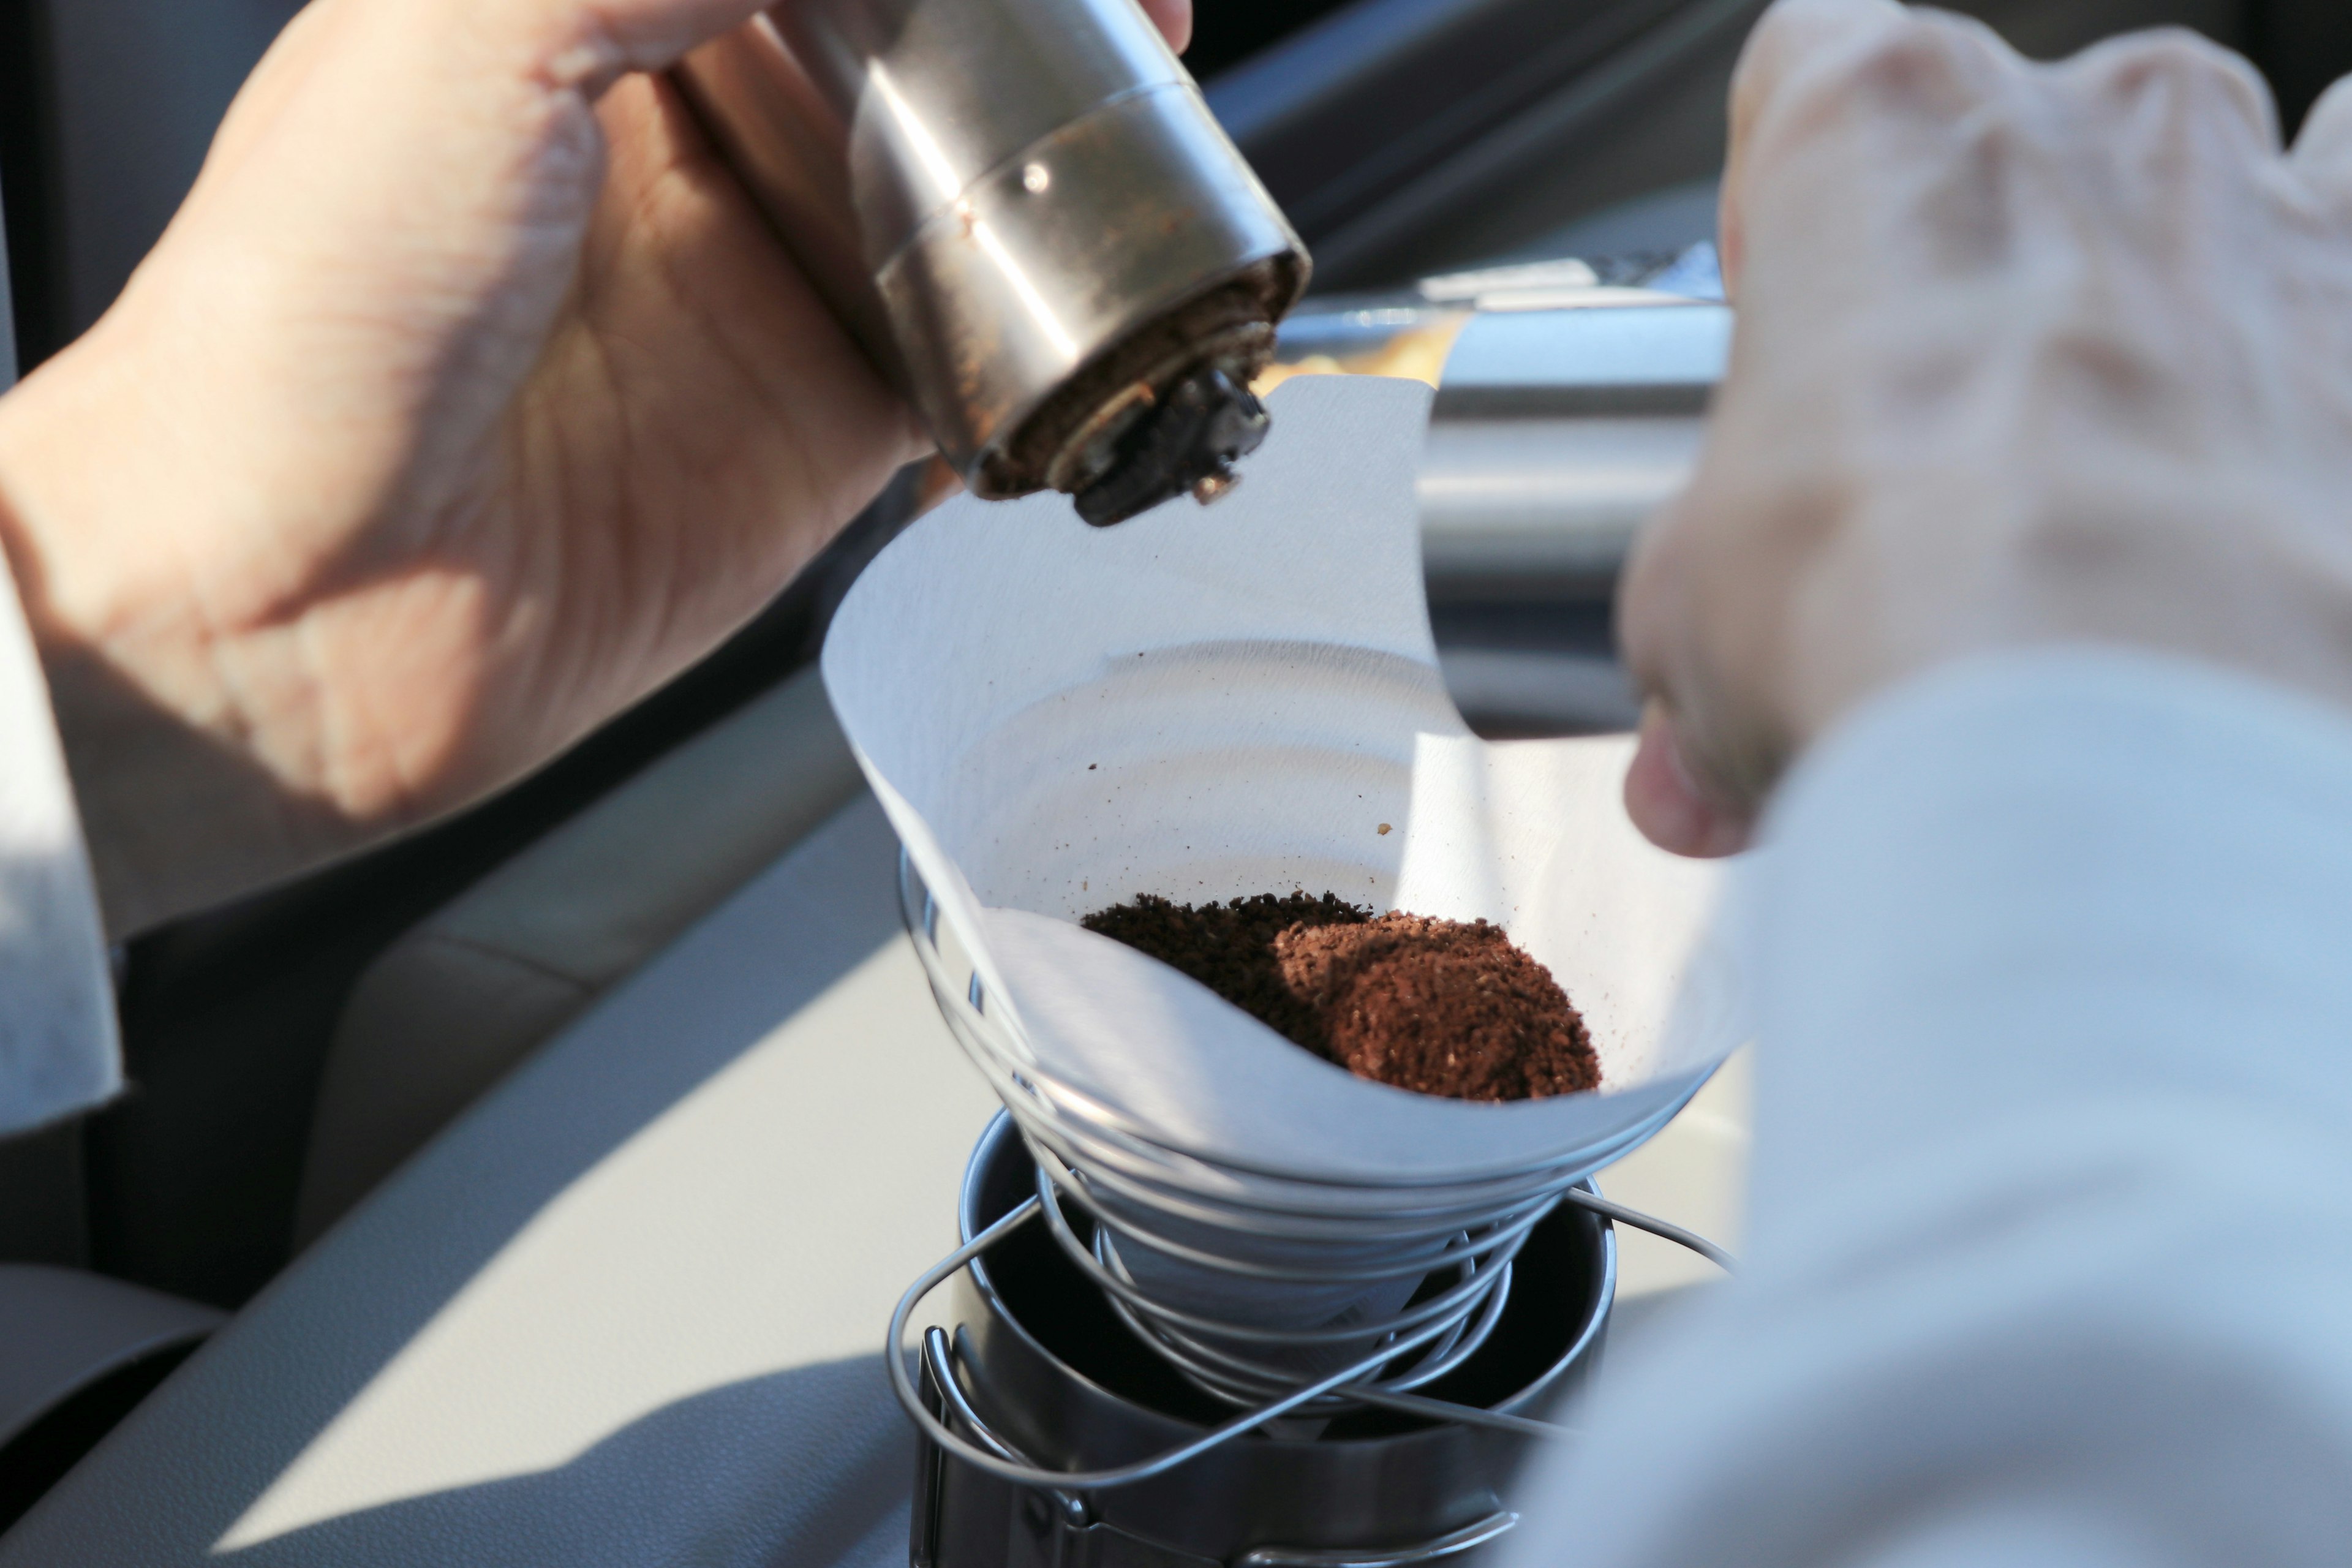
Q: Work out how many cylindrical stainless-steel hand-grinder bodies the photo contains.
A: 1